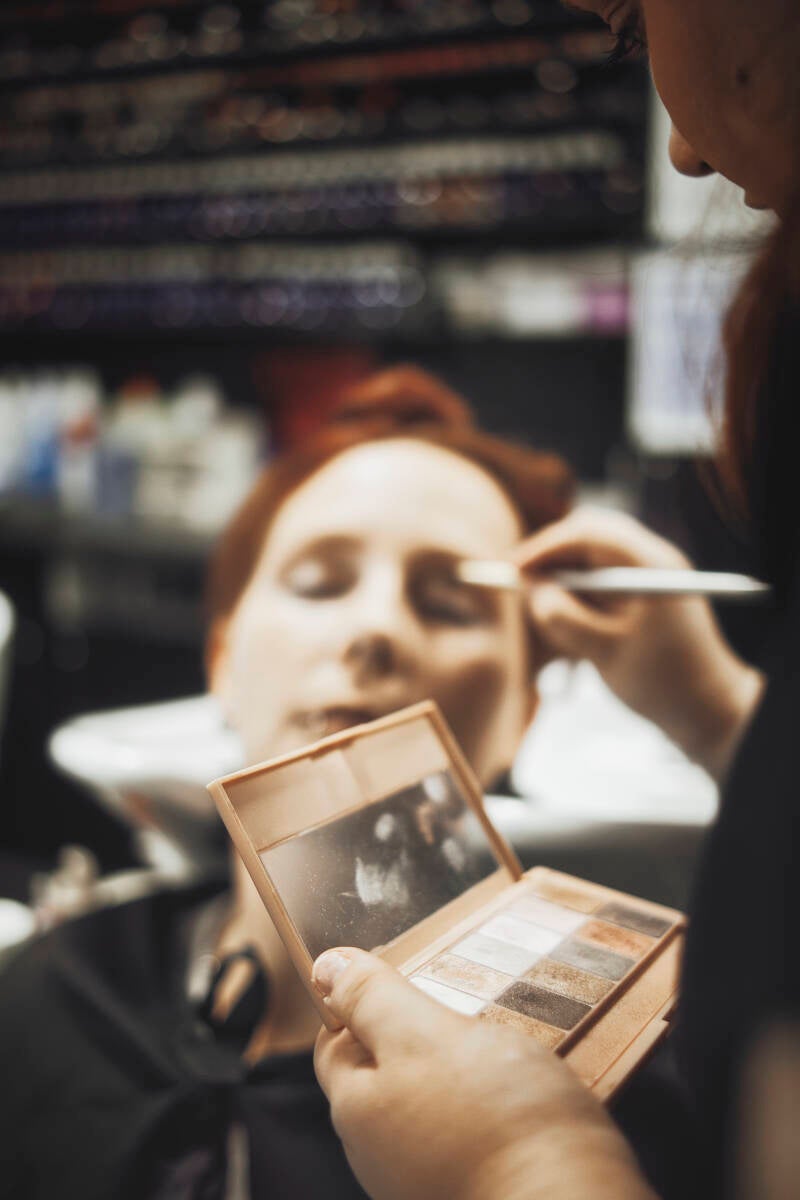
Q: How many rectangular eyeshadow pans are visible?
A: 12